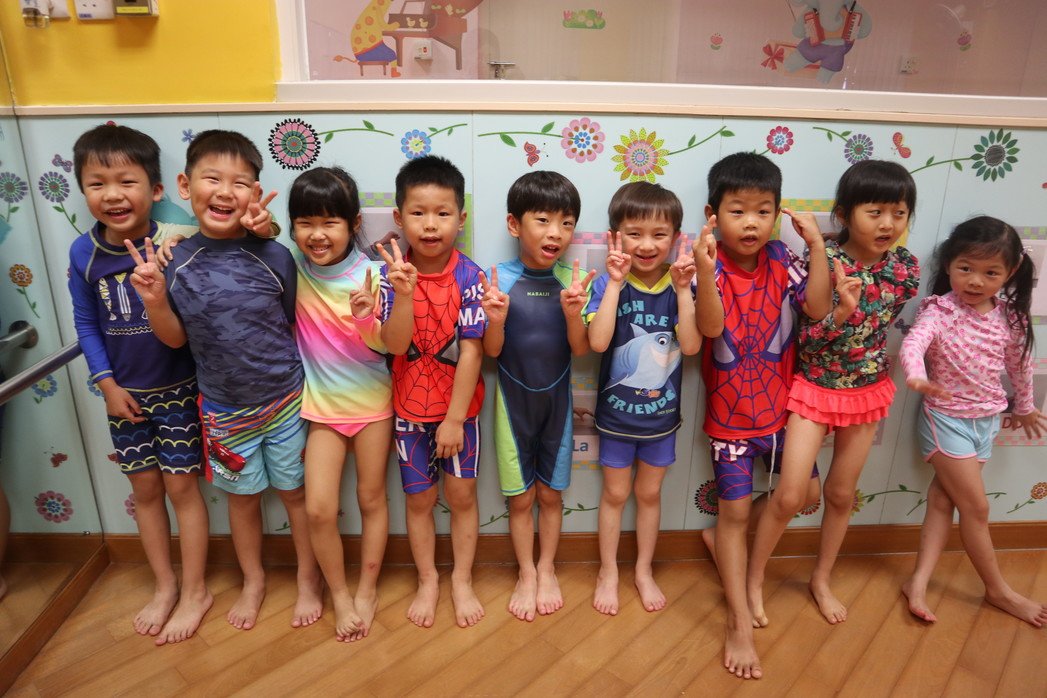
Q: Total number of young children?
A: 9